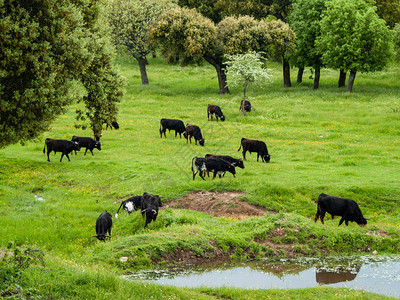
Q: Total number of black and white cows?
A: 2